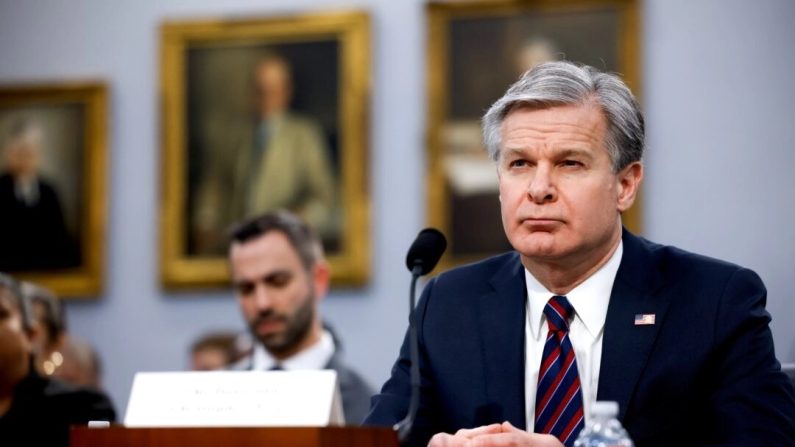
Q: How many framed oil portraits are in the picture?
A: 3